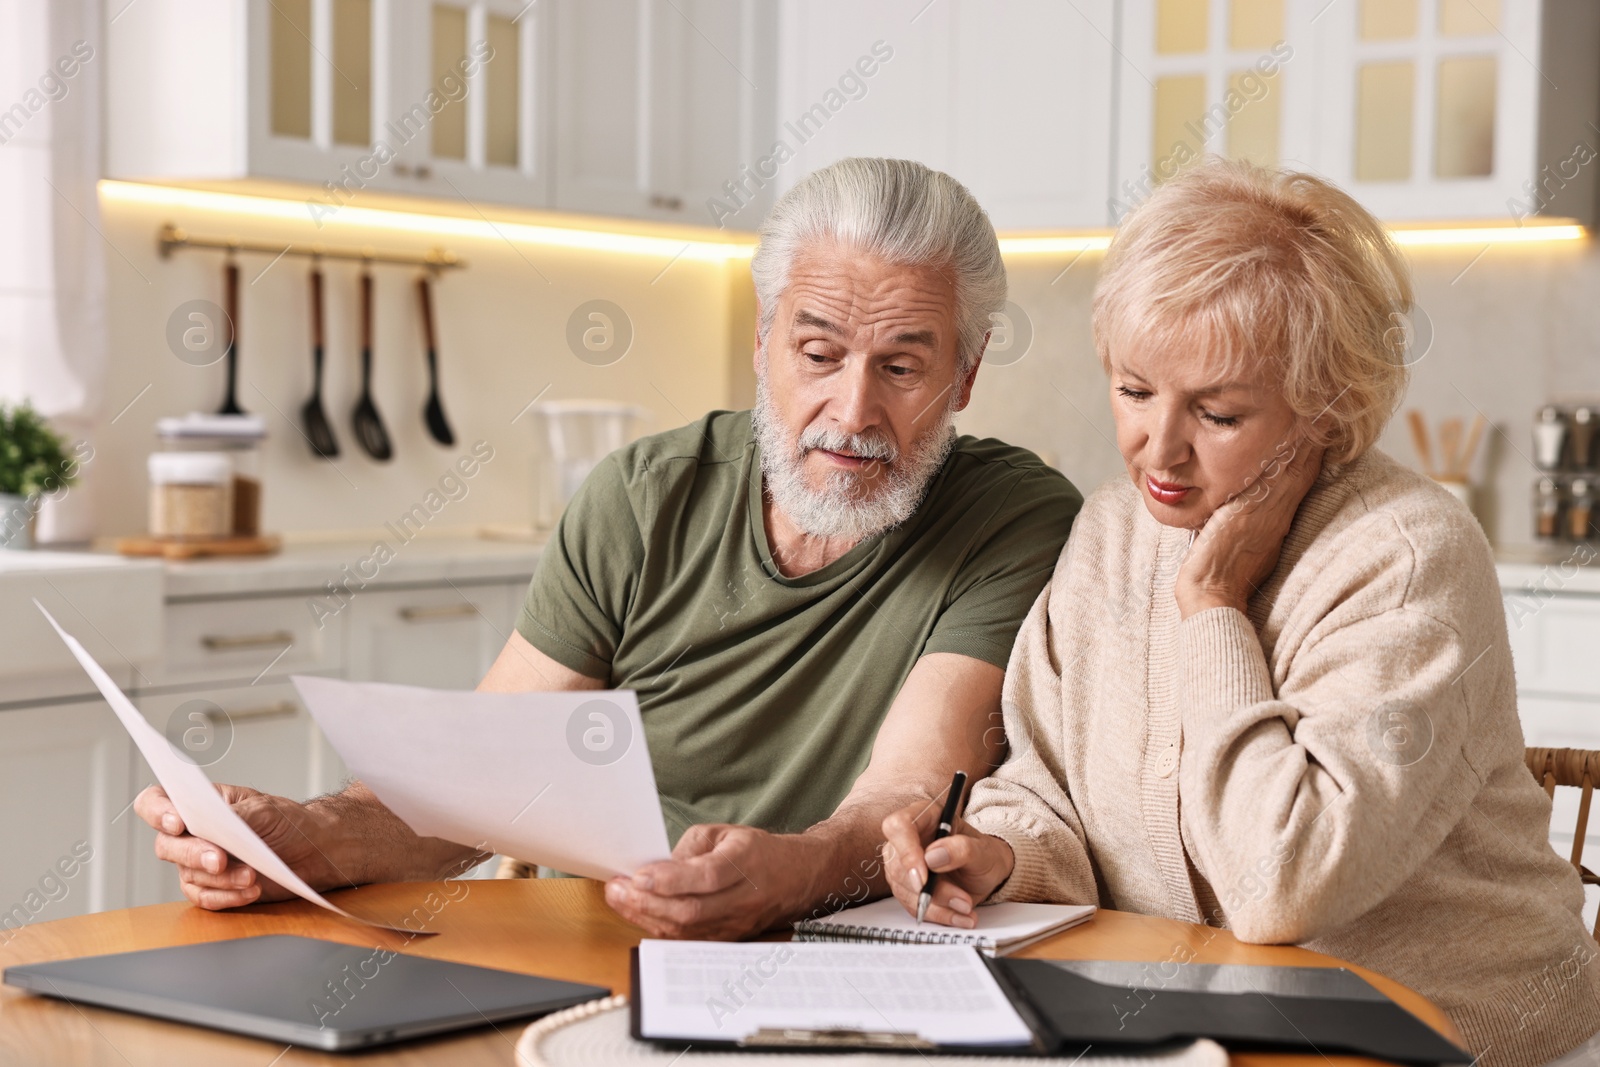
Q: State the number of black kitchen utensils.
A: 4